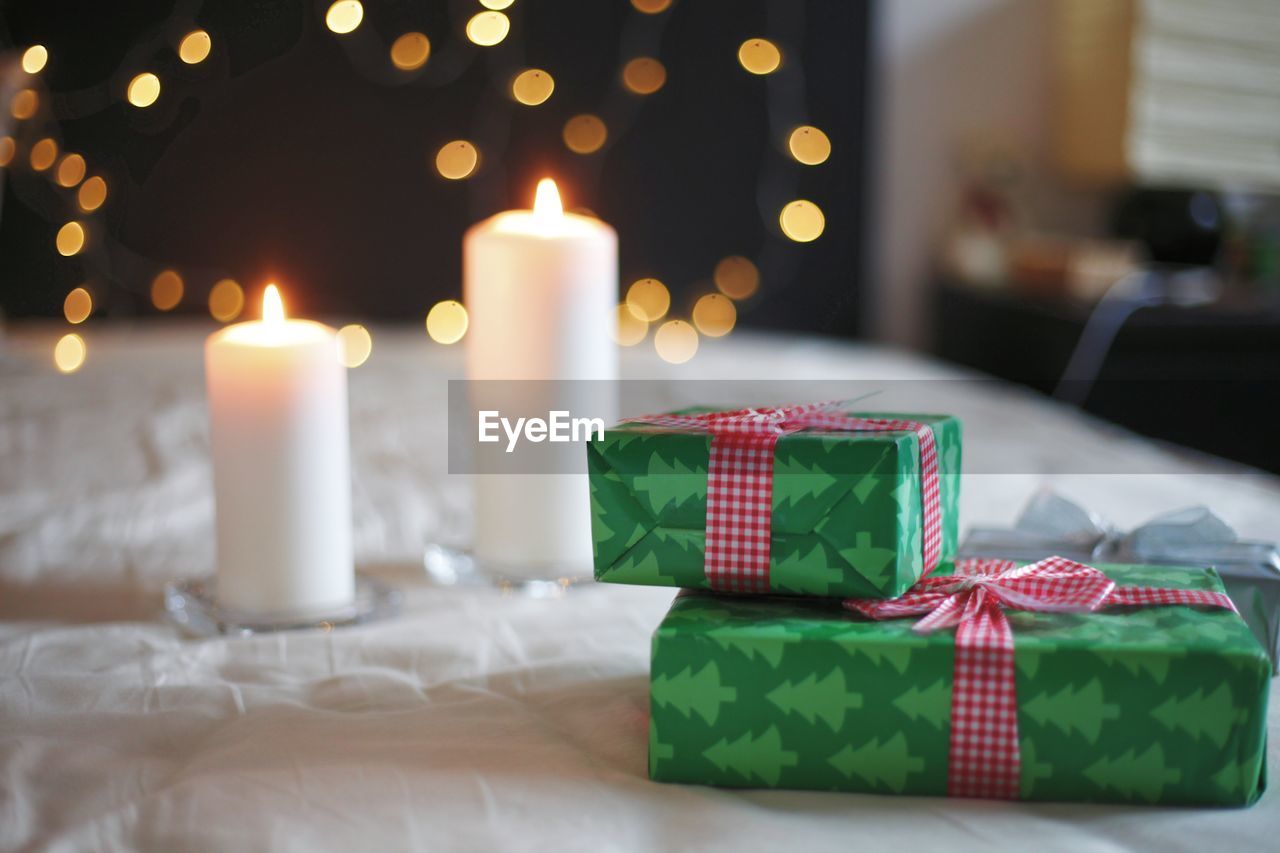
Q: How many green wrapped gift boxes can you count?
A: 2